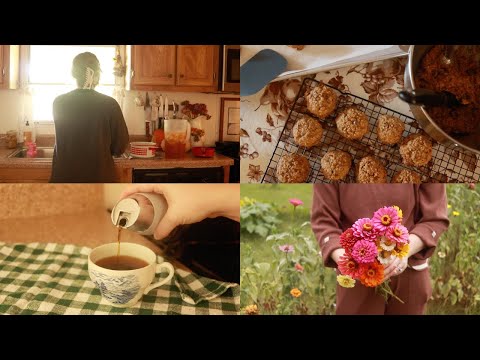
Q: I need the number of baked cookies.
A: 9